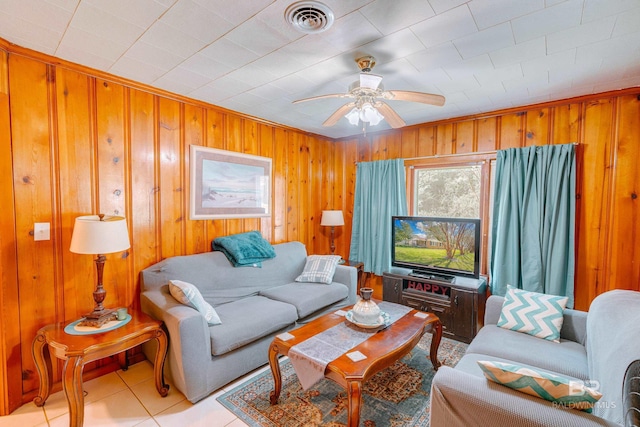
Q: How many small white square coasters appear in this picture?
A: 4